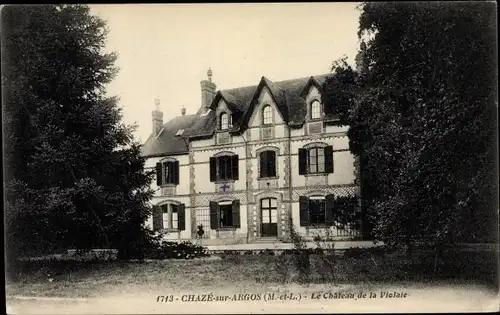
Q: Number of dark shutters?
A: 12